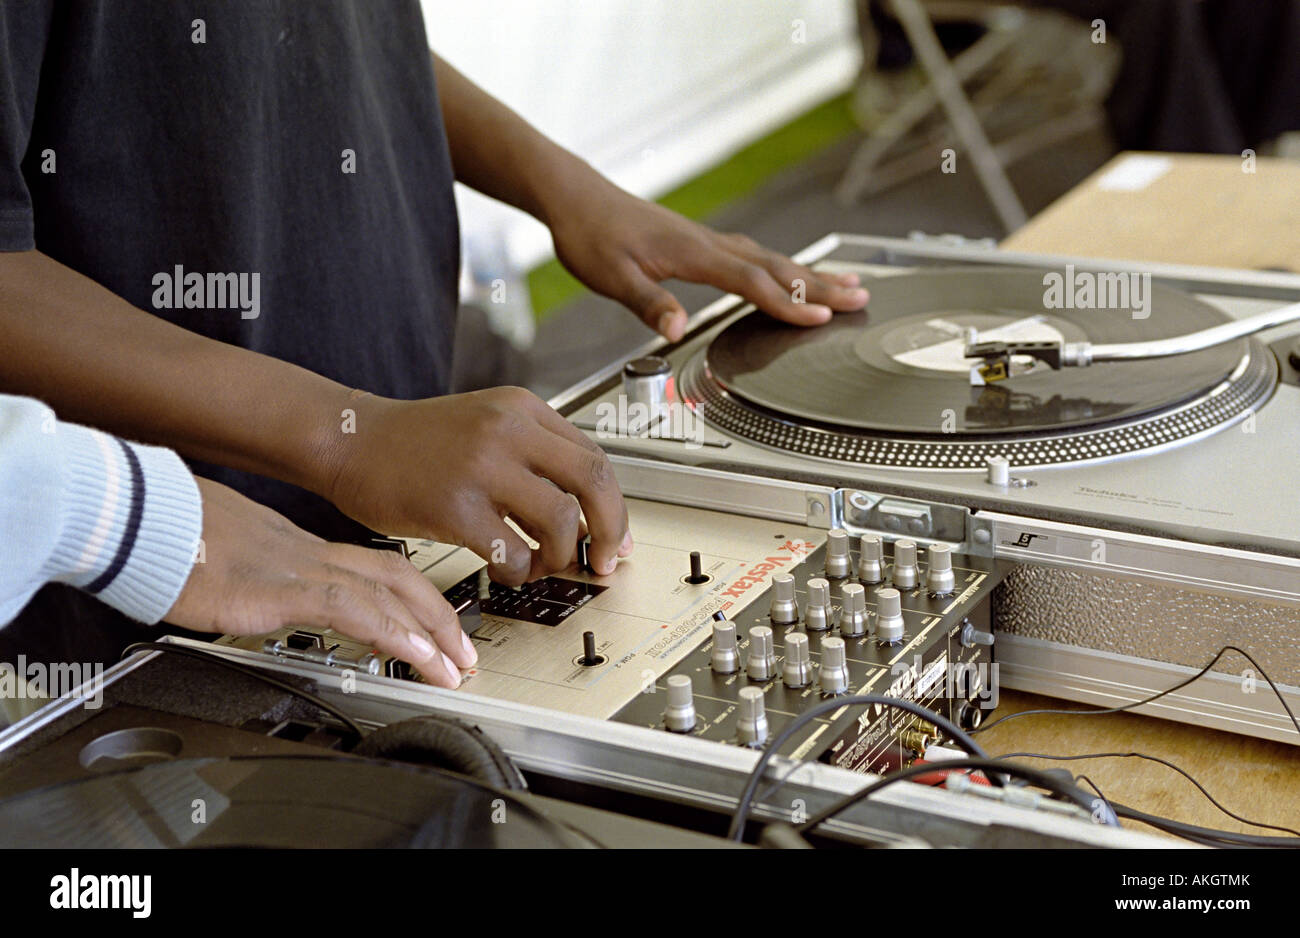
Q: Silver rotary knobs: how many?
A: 14